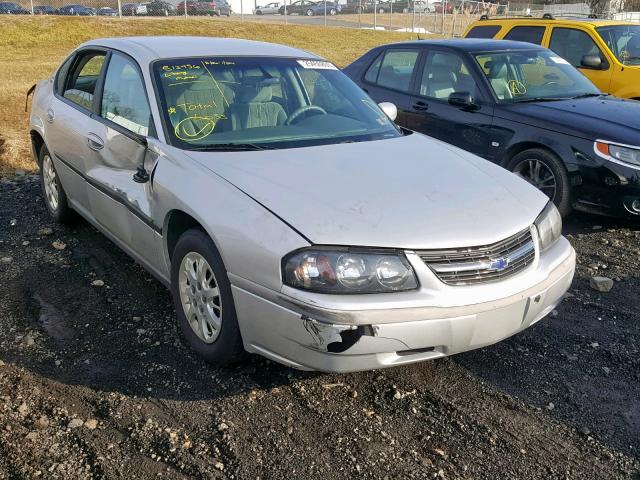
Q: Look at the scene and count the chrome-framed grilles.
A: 1